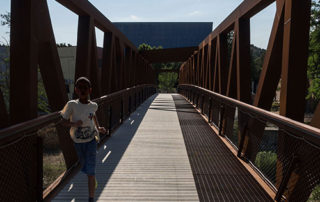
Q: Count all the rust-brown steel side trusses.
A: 2